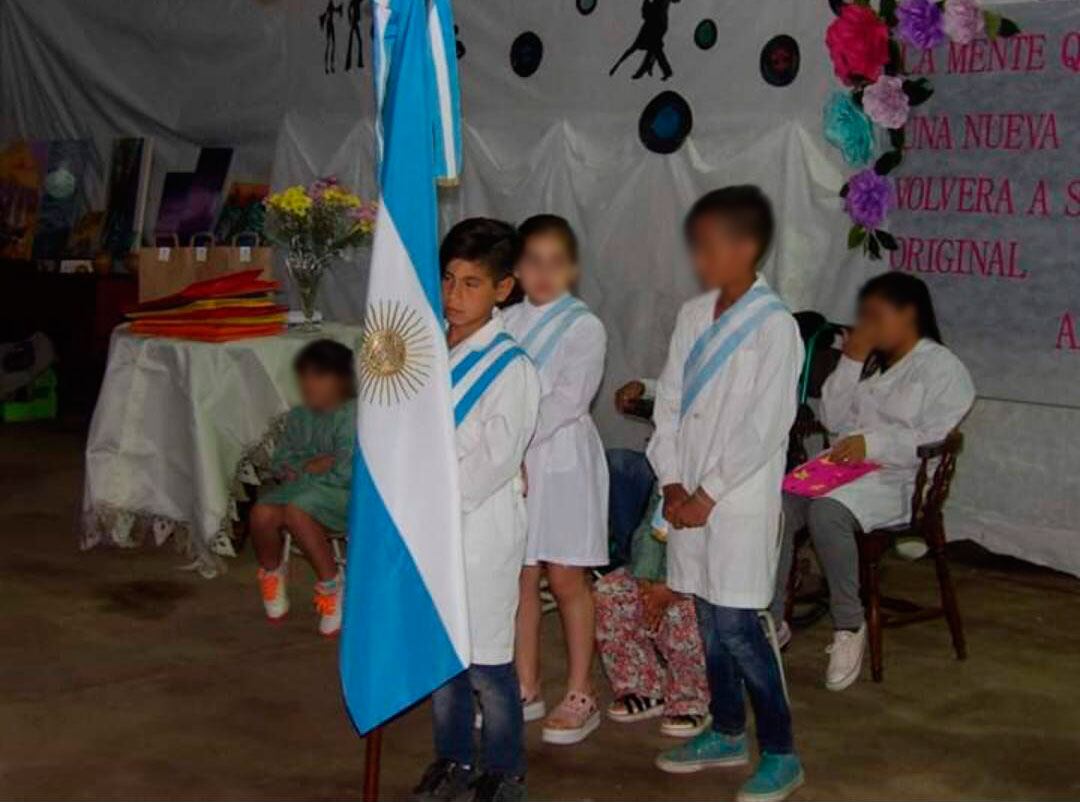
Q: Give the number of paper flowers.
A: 6